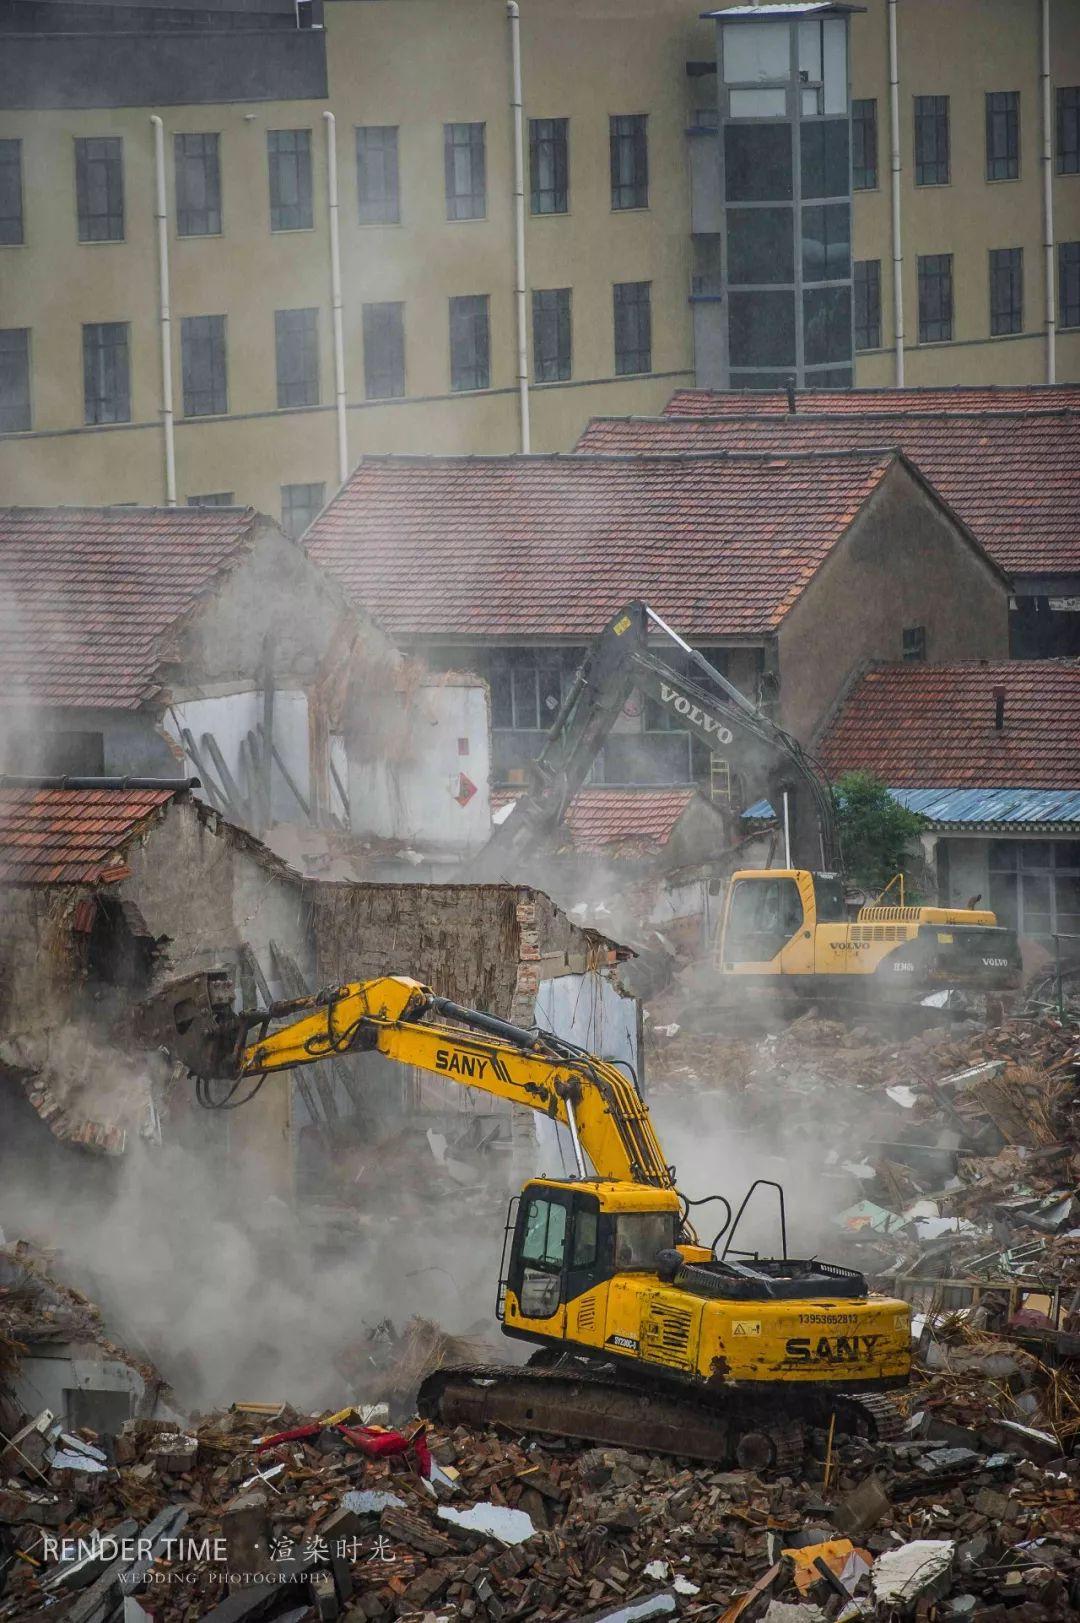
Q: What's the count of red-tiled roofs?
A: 7